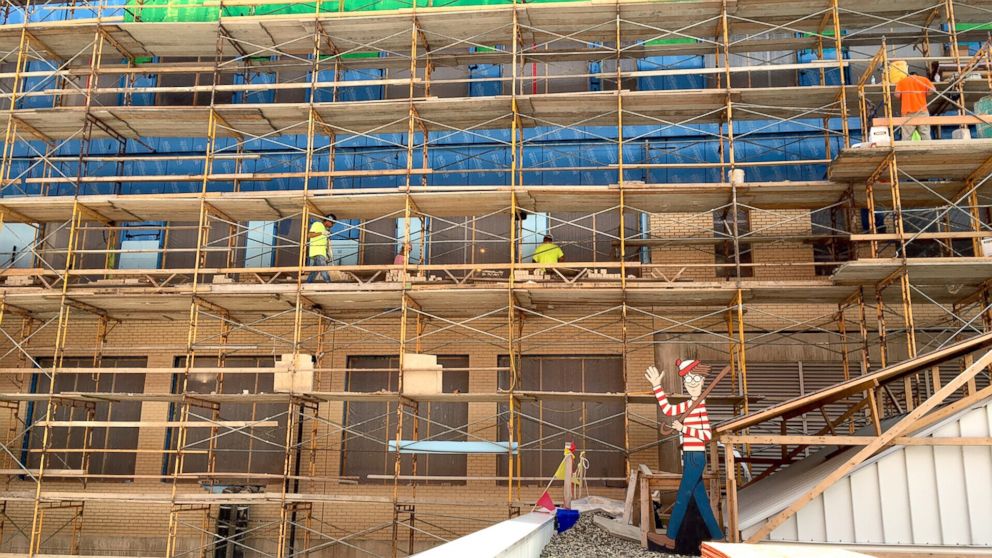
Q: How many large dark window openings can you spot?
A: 4